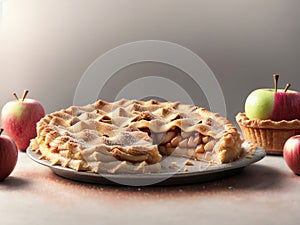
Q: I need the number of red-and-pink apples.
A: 3